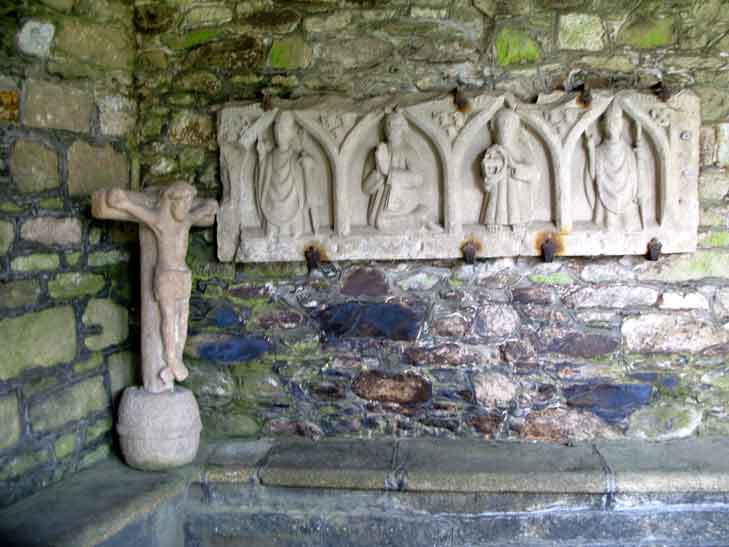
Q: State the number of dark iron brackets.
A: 8